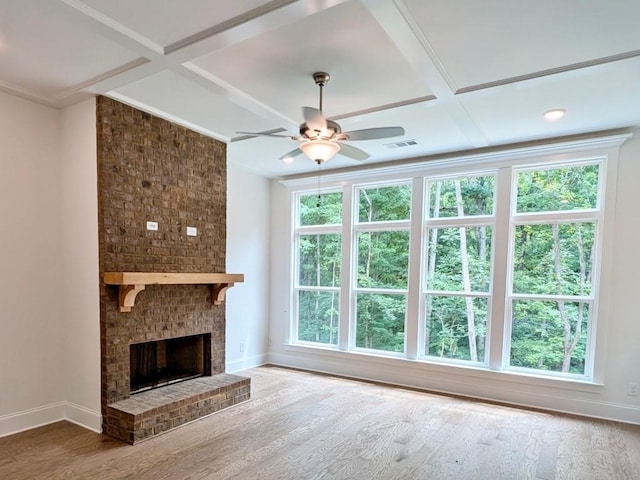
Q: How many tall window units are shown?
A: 4